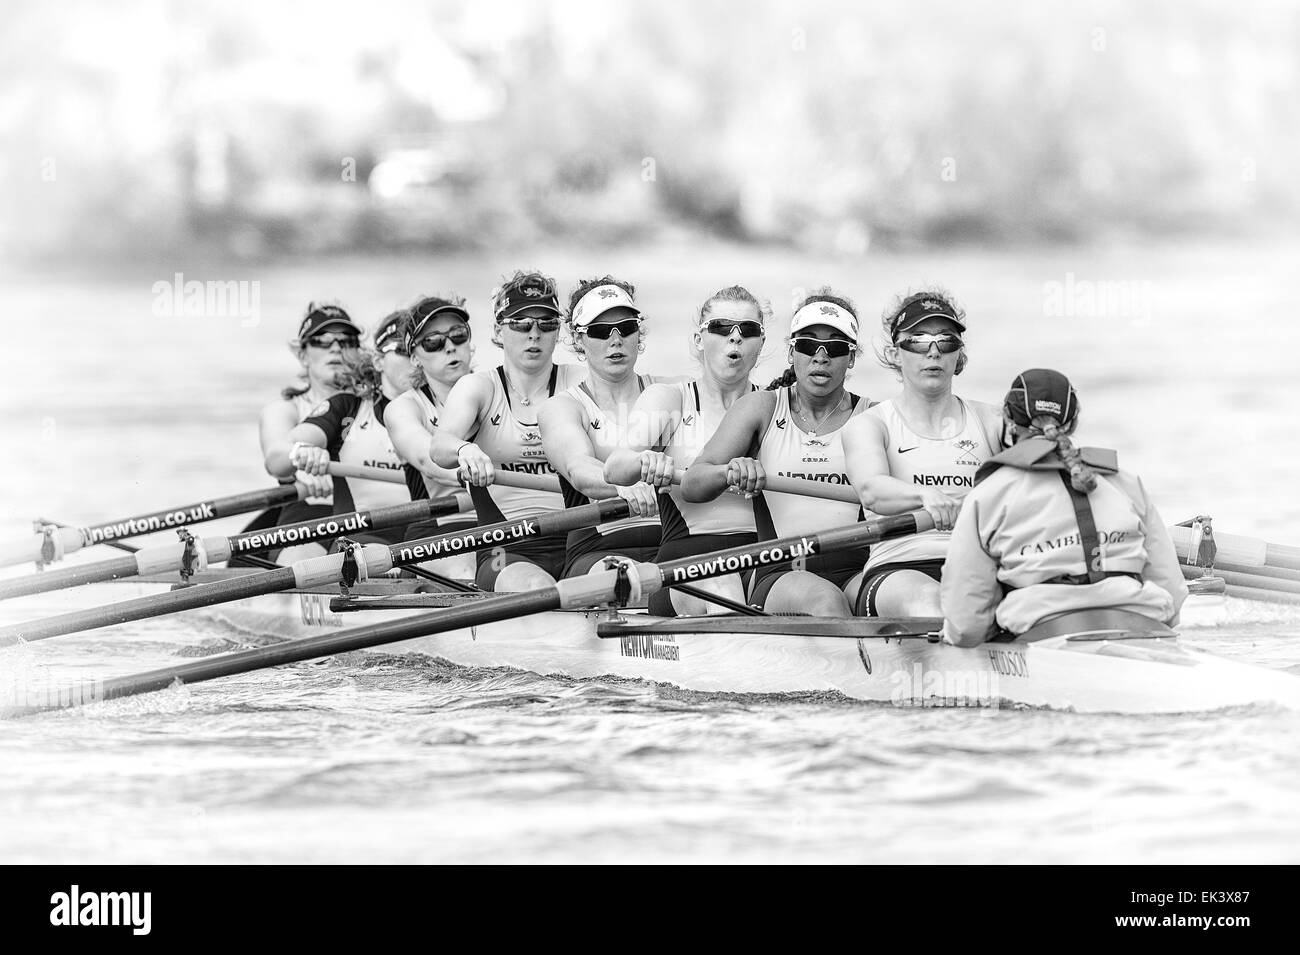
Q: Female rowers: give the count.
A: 8